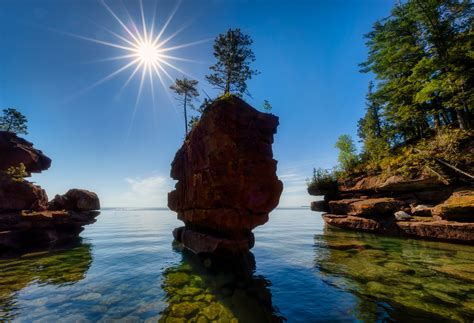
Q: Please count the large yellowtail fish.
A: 0